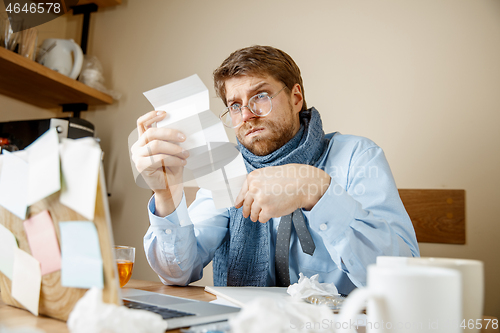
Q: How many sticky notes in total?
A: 7